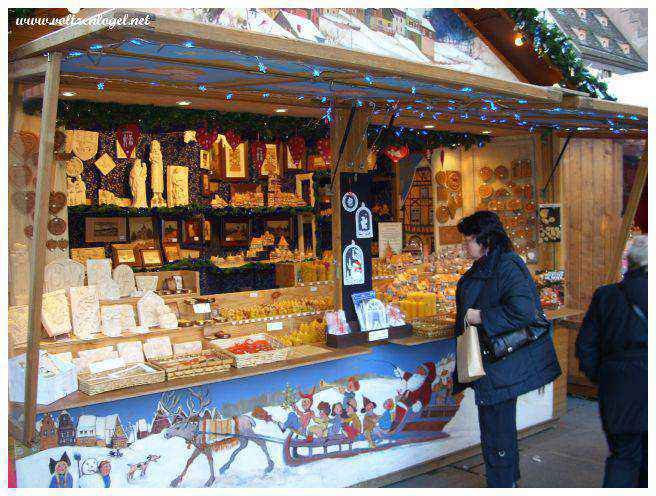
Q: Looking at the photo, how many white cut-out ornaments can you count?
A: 3